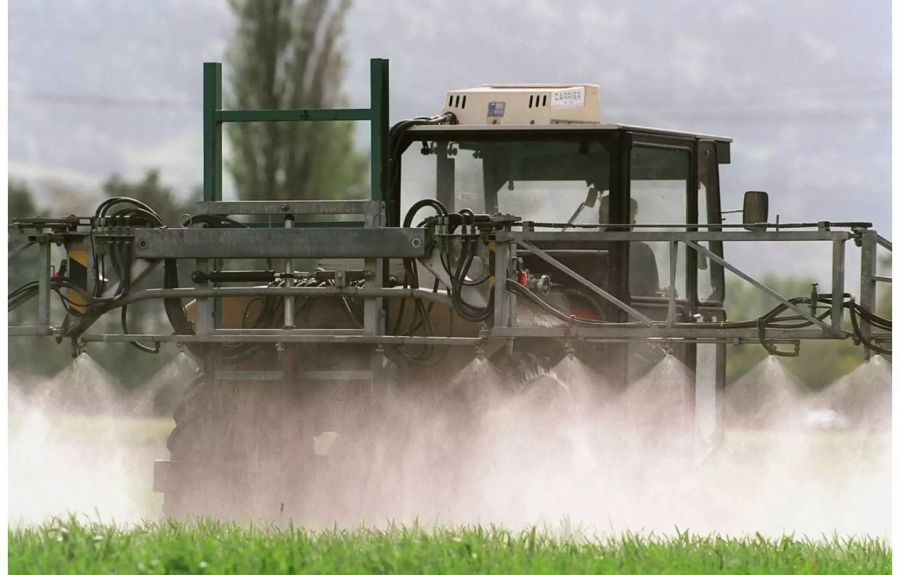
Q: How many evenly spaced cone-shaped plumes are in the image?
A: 7